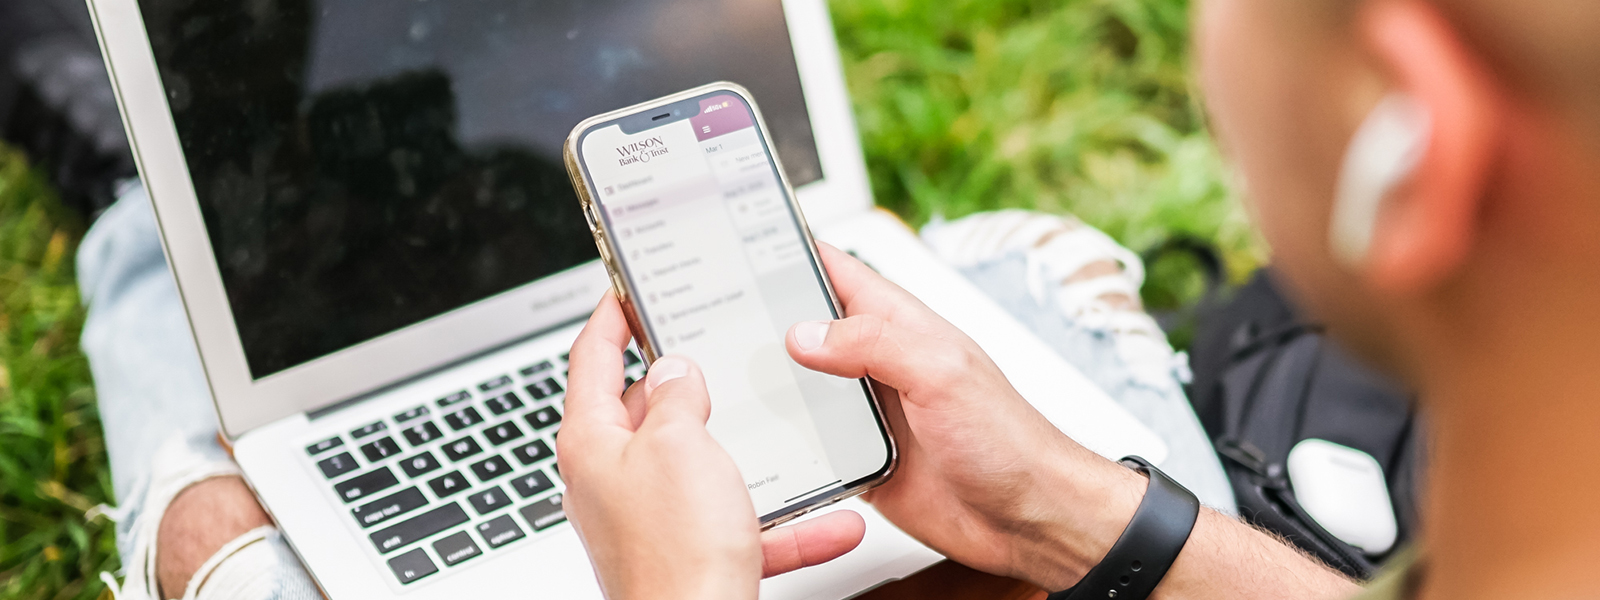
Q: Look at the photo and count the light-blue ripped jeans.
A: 1